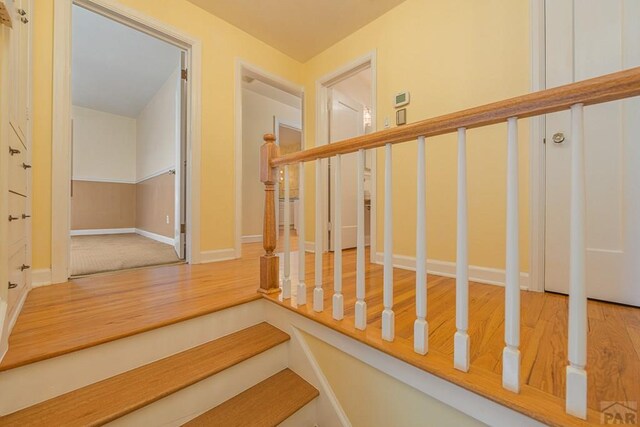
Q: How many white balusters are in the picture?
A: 10